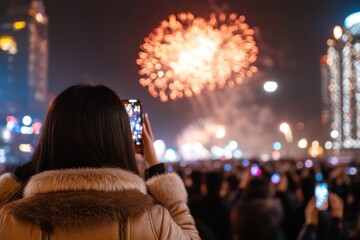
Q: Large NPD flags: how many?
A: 0